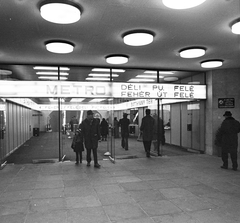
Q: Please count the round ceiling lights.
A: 8